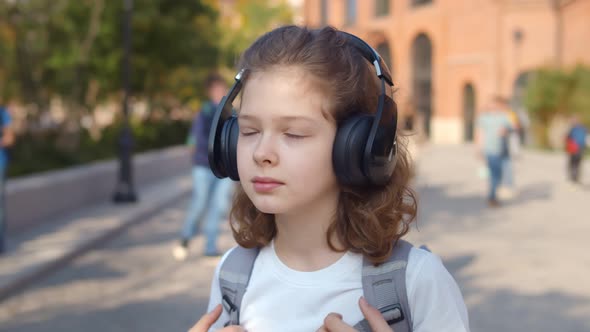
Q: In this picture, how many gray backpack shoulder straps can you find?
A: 2